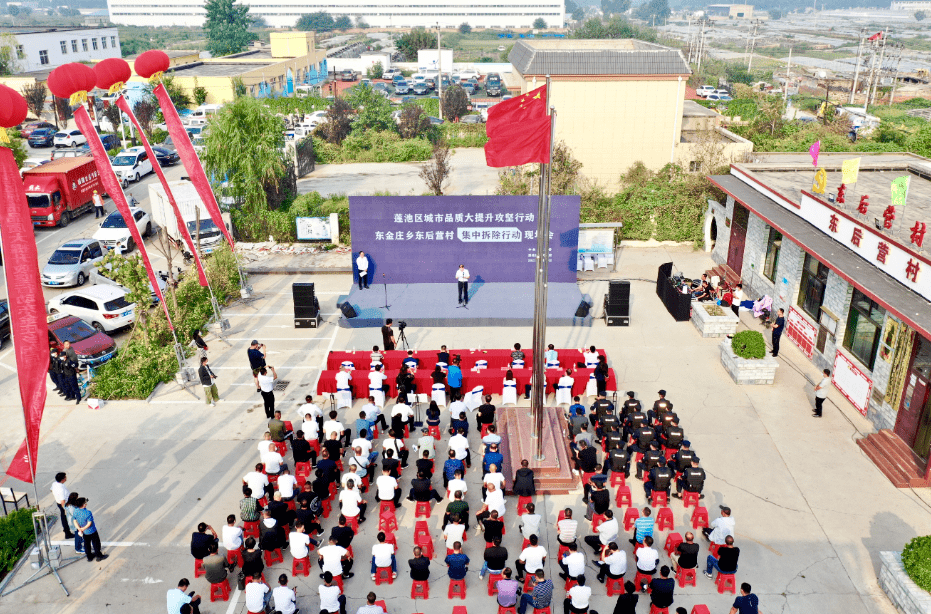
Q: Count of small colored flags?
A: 3